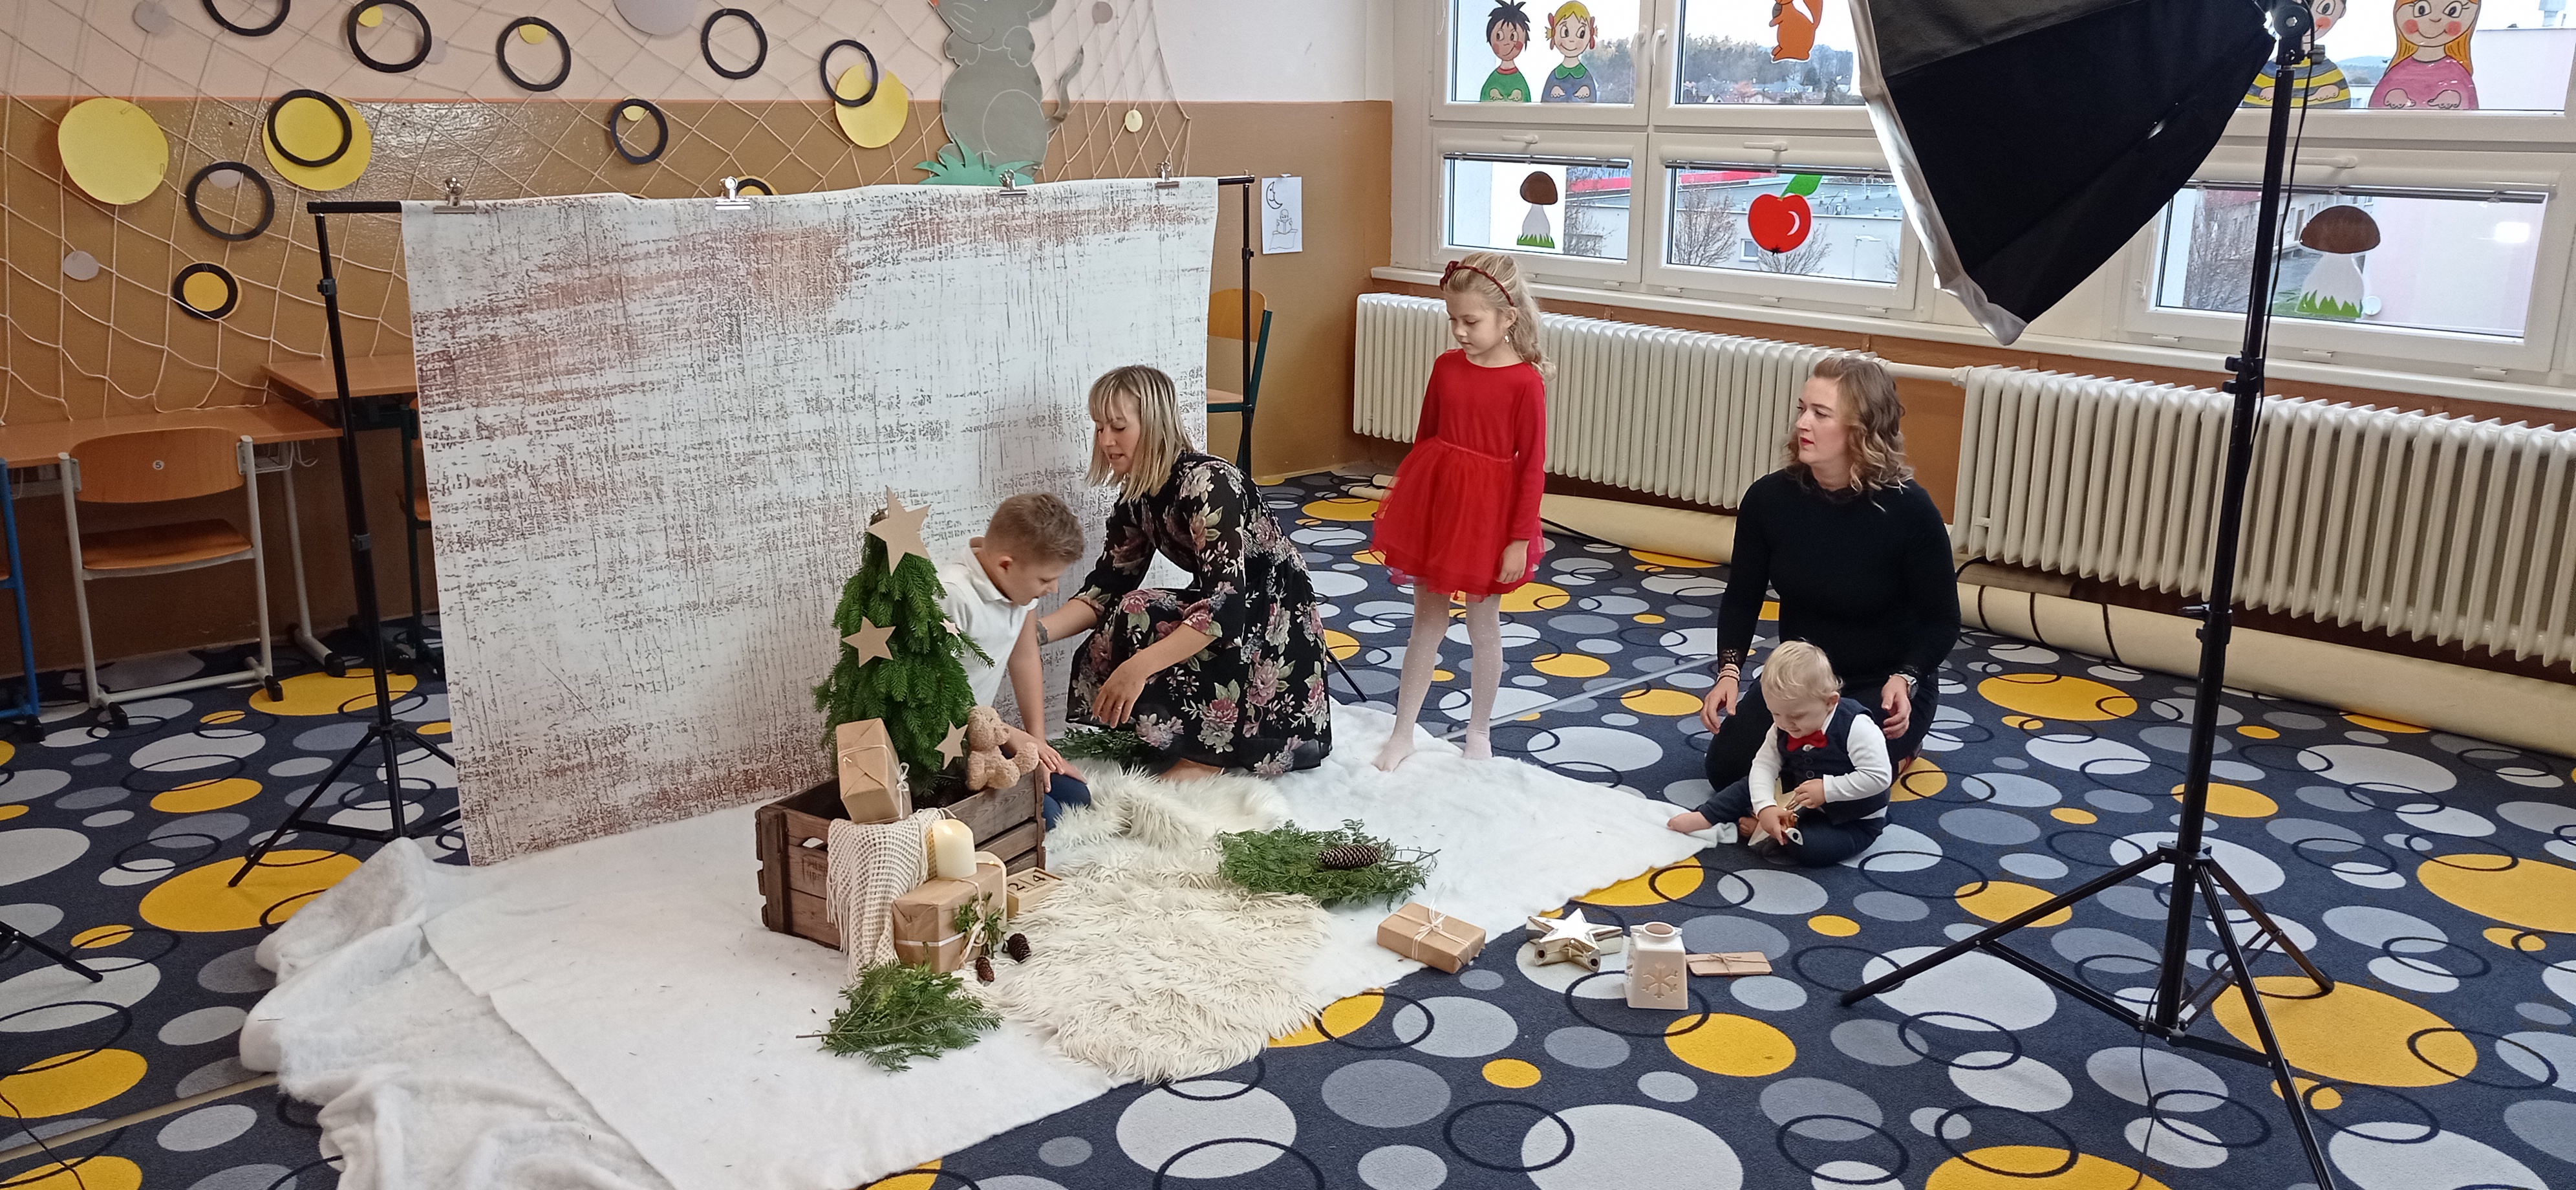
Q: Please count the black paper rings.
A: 10